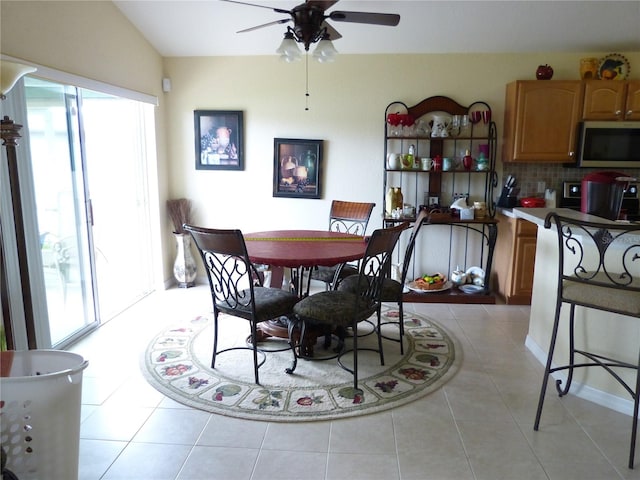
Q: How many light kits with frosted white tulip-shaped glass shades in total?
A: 1